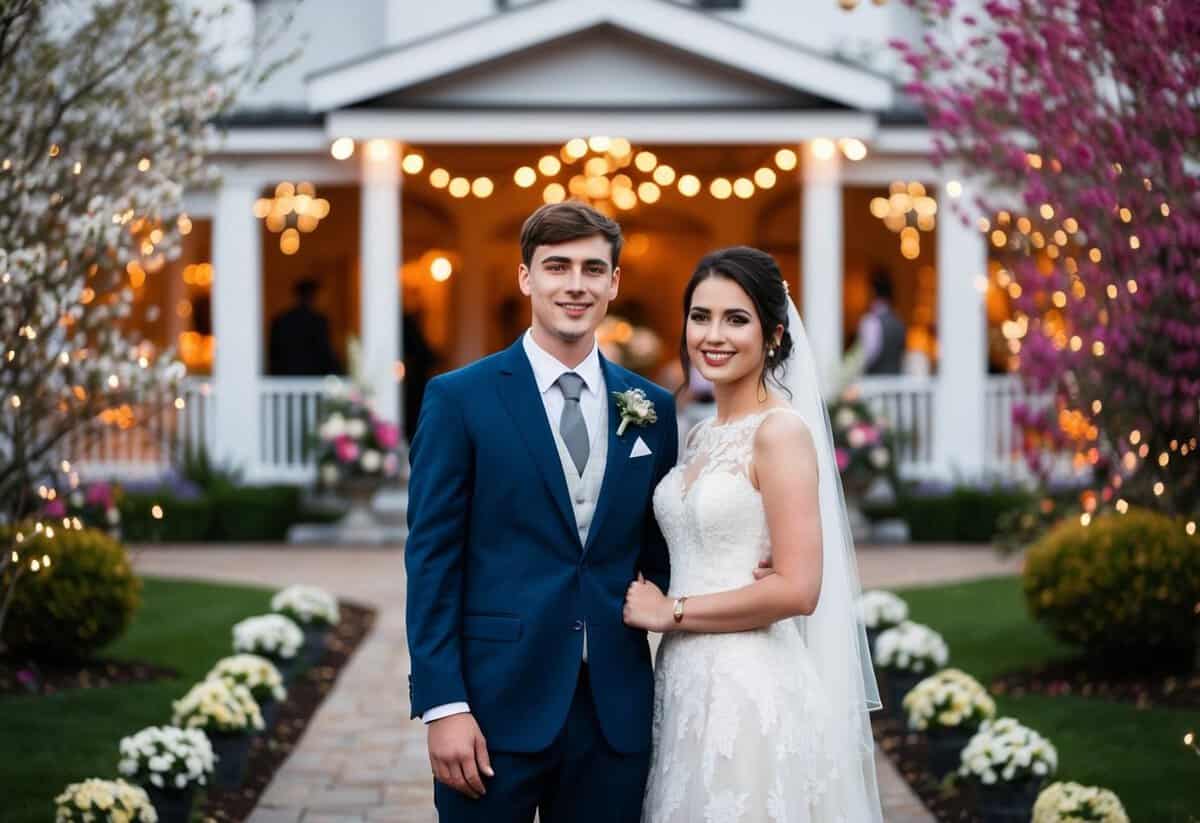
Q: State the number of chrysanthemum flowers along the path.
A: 11